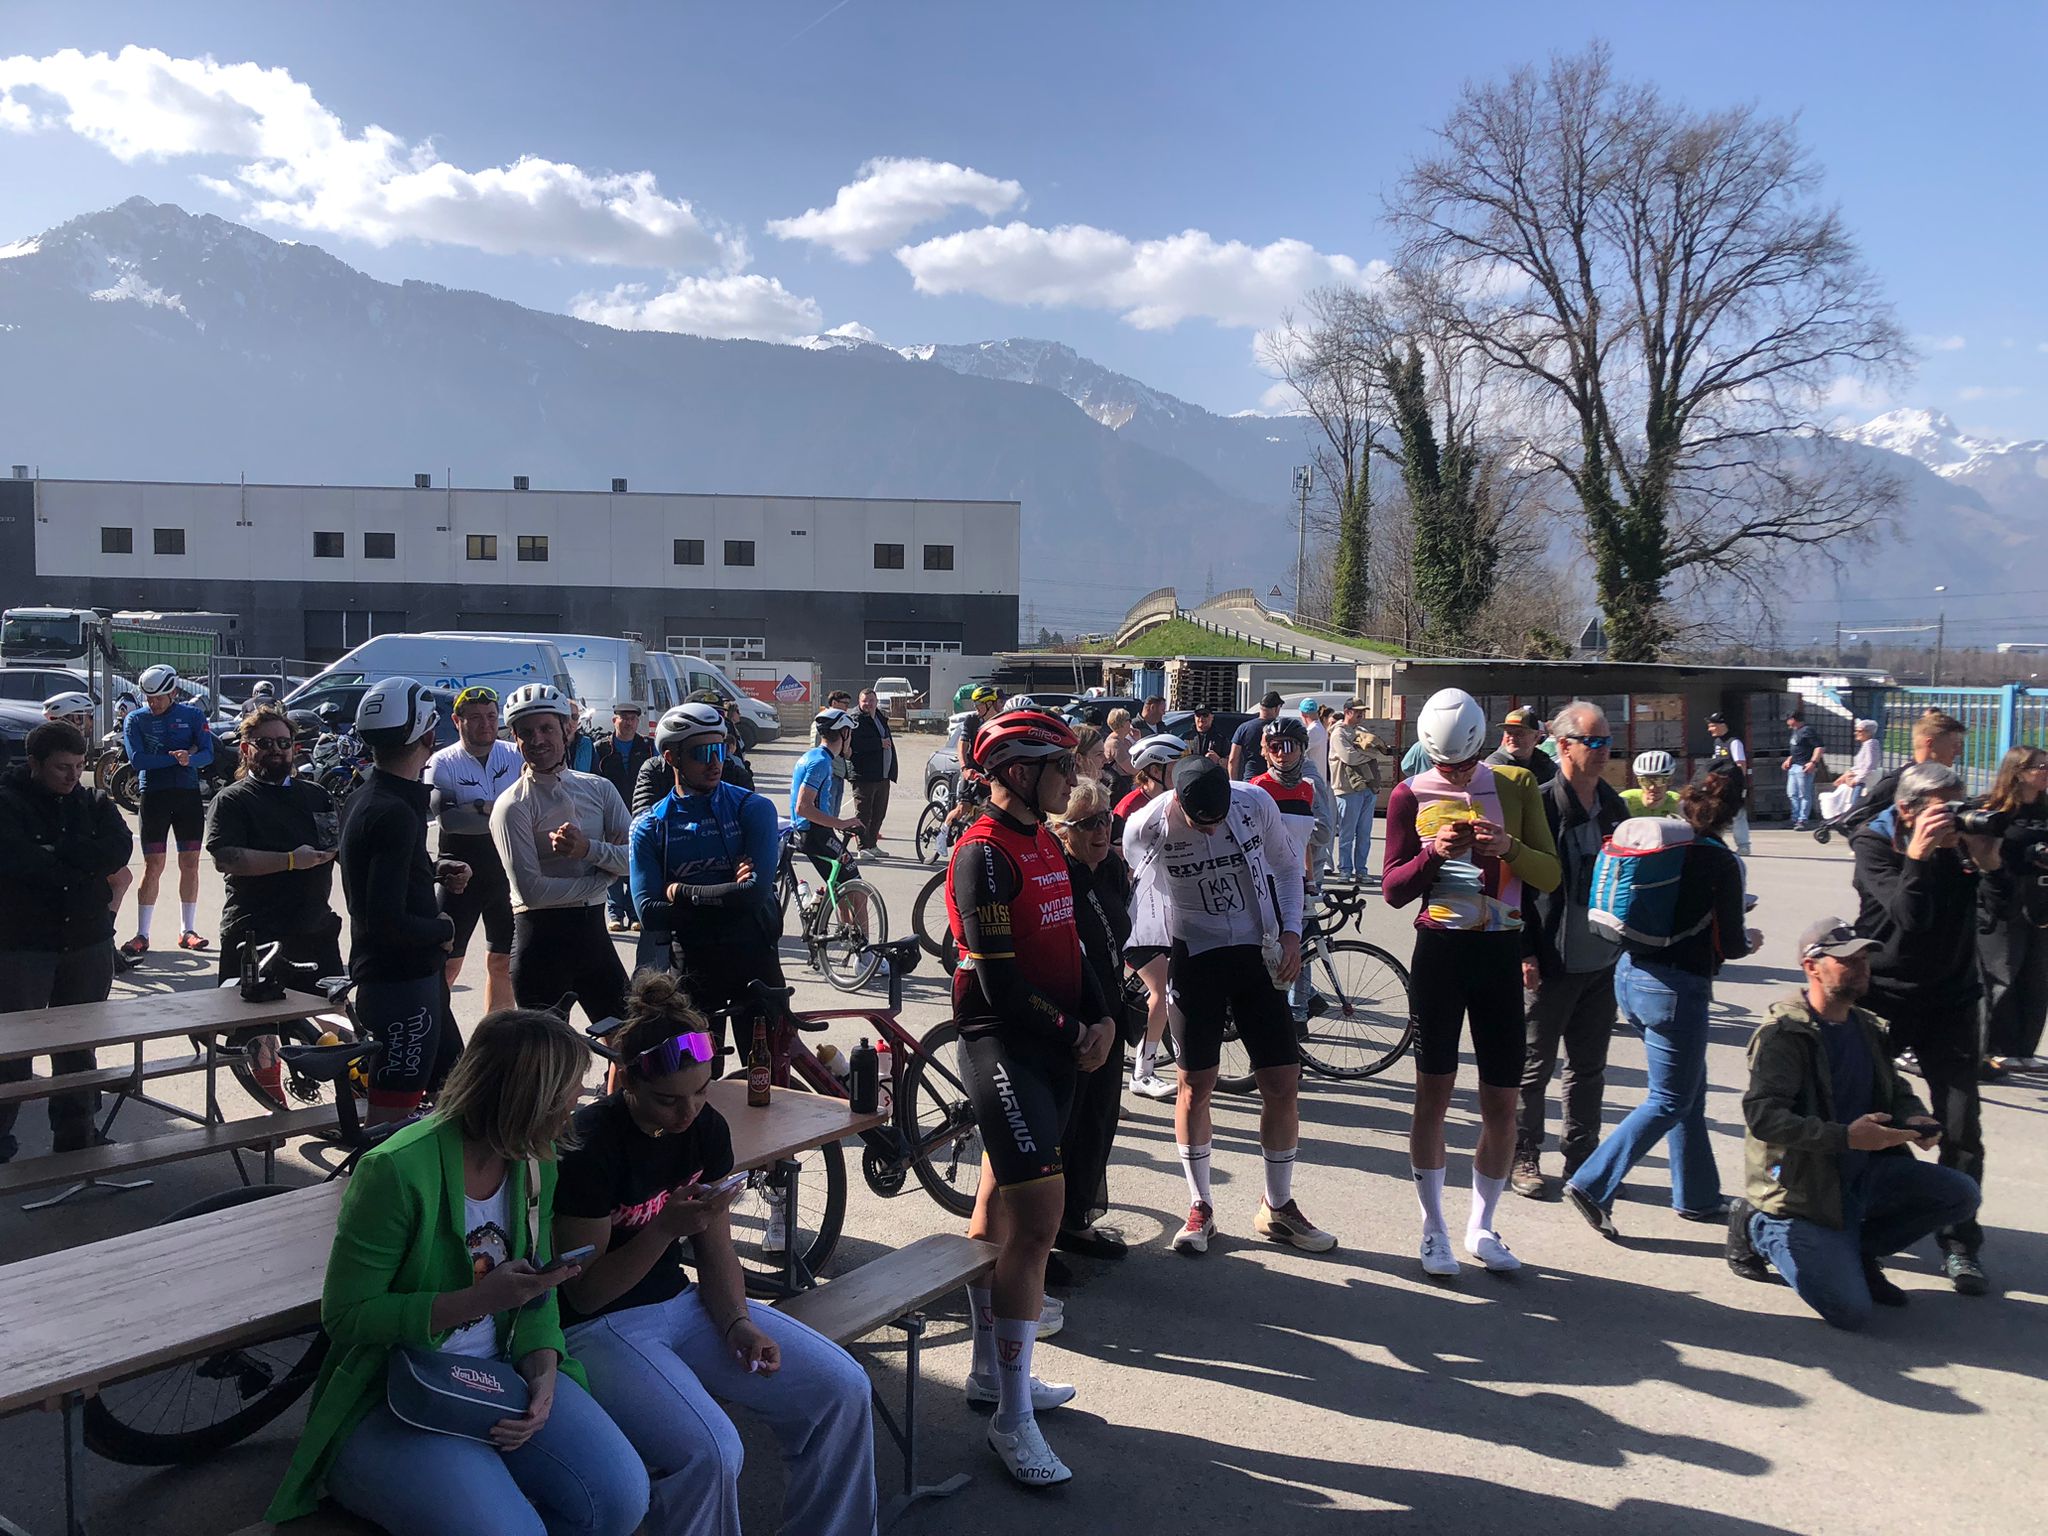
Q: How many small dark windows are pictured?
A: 10